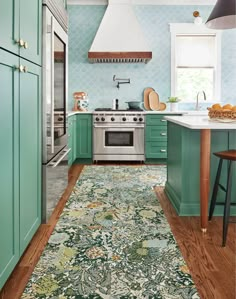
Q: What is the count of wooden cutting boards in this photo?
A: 3